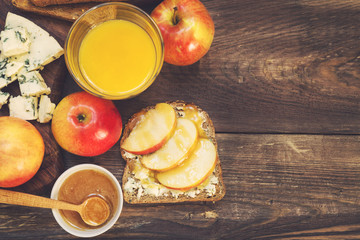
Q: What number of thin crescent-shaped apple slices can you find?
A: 3